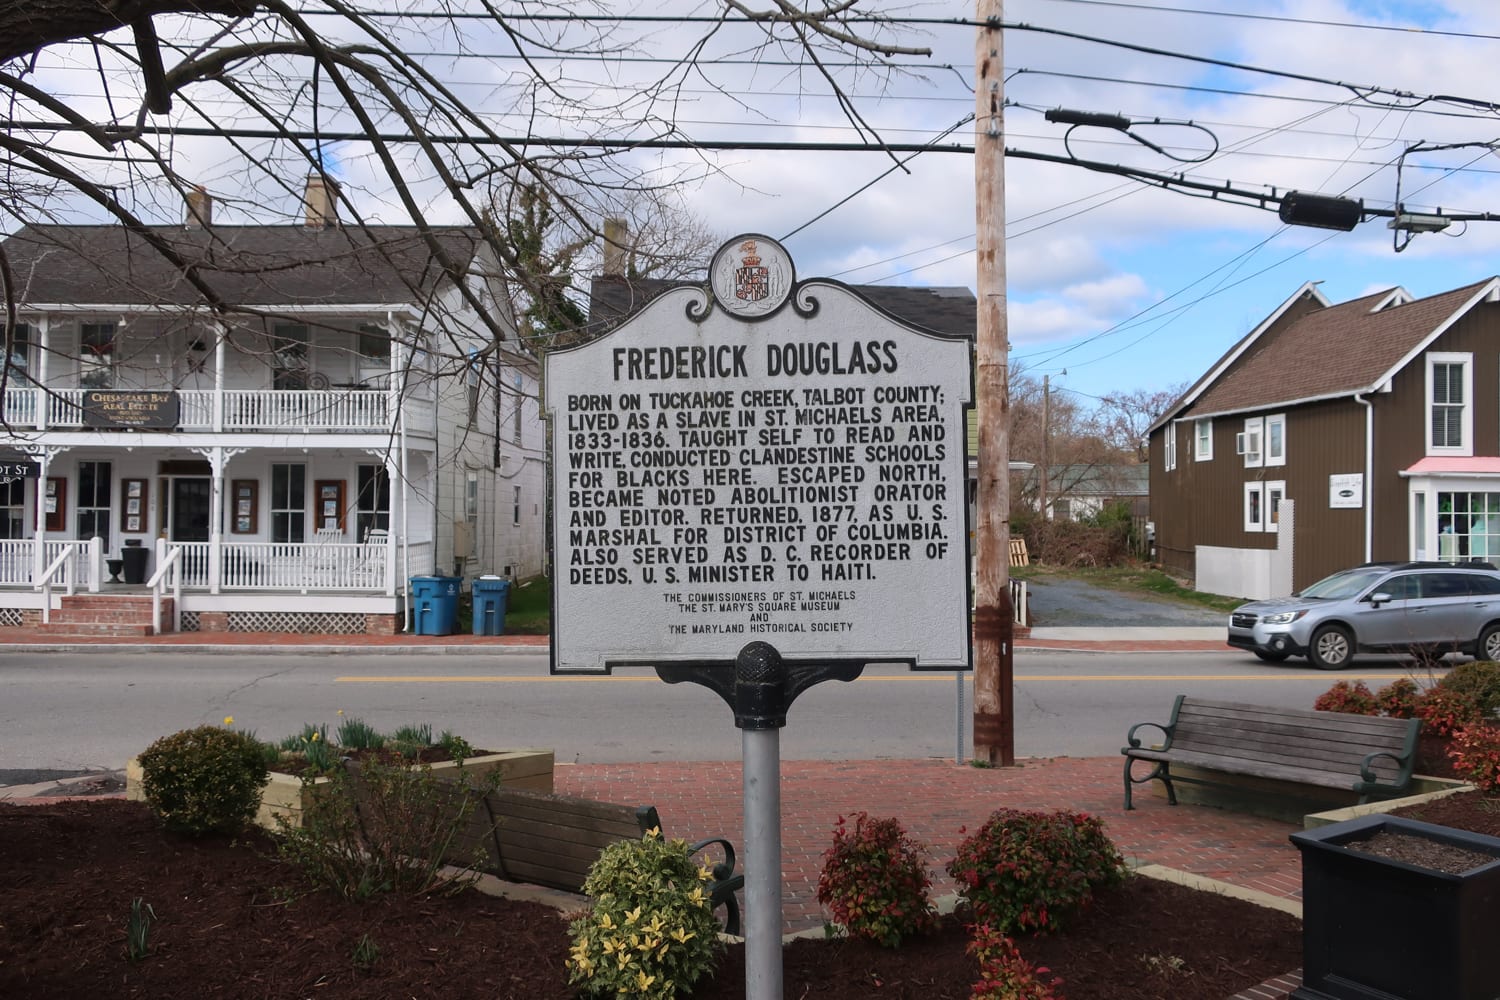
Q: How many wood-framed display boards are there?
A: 4